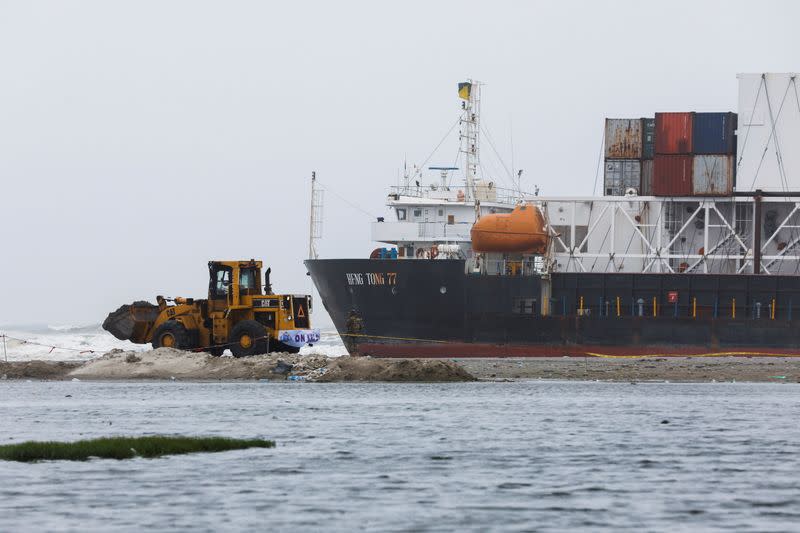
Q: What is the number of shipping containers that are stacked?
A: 8